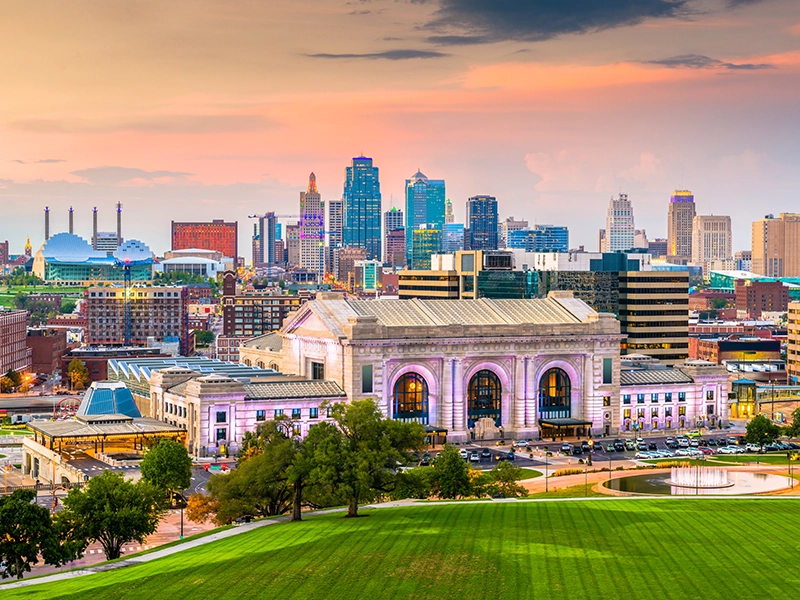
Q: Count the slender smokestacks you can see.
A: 4